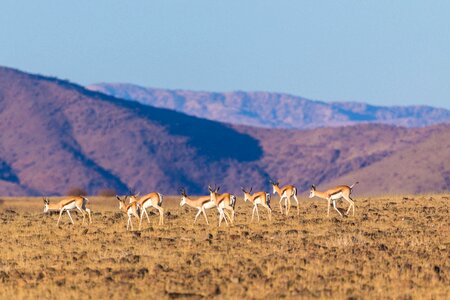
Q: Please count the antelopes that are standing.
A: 8